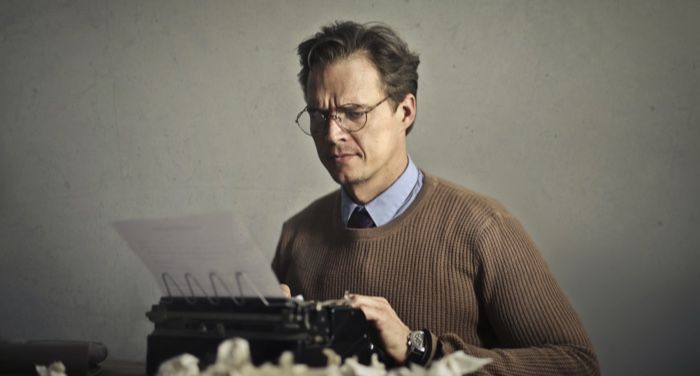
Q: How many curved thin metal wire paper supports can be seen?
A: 4